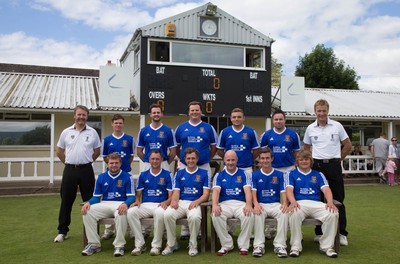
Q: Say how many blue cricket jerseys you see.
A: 11